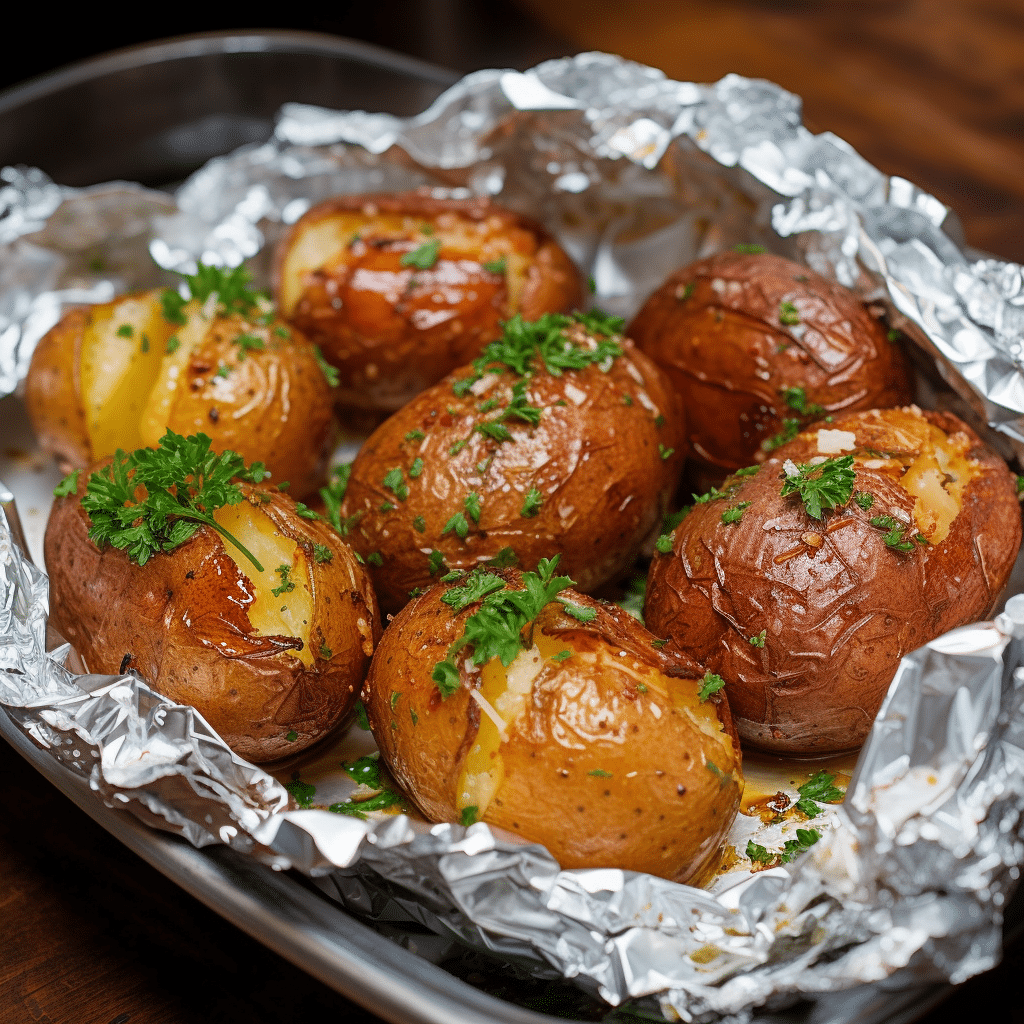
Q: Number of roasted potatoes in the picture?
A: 7